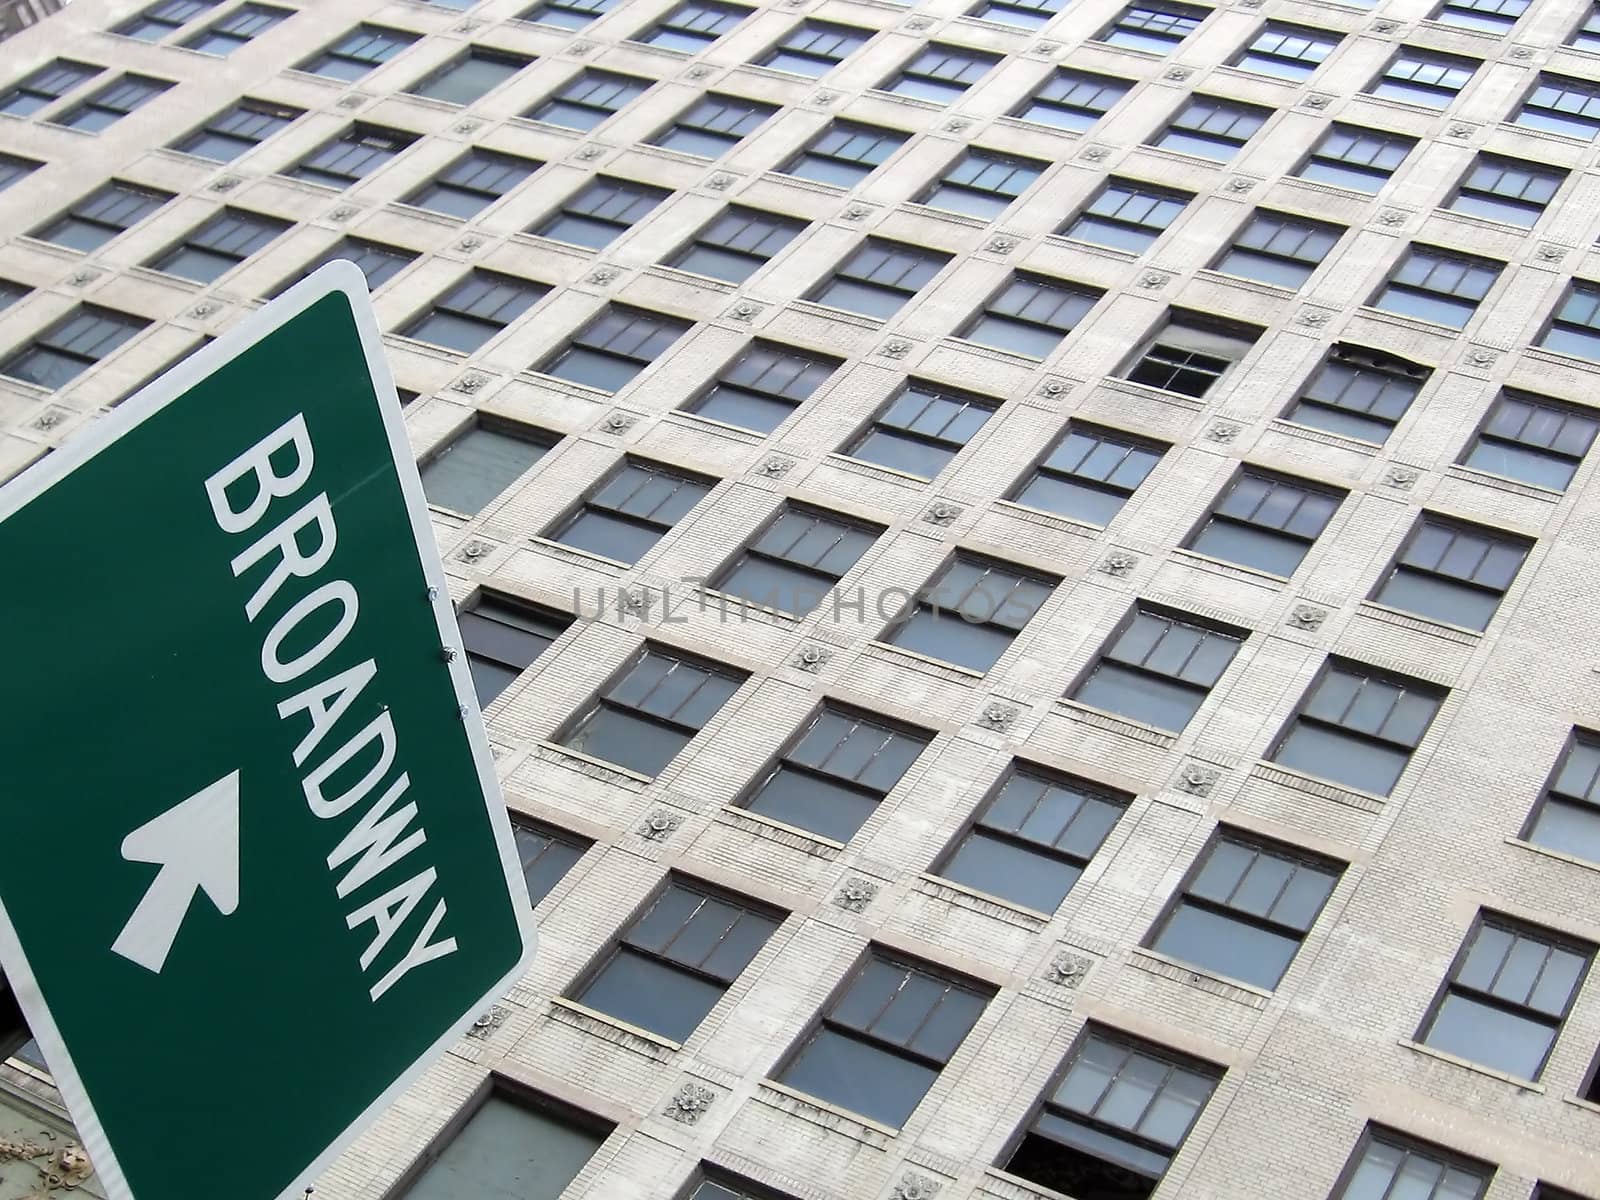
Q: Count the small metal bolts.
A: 3